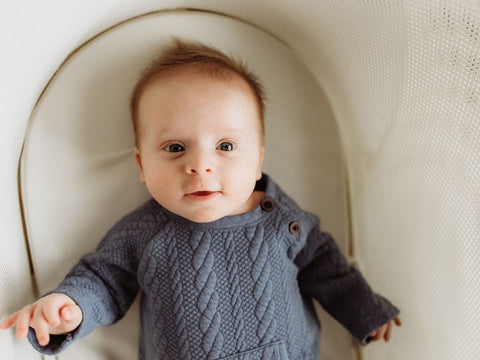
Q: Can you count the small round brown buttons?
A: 2